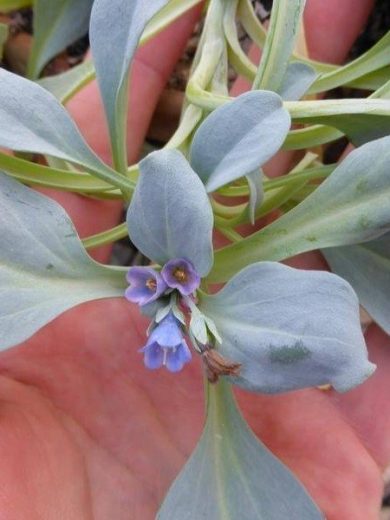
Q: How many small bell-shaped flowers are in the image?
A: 3